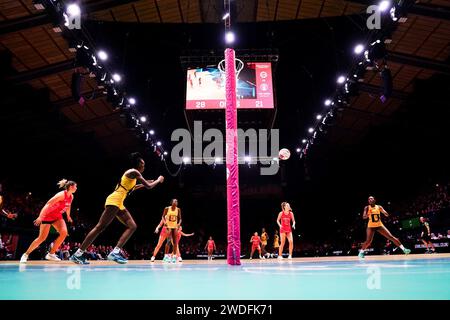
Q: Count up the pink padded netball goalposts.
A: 1